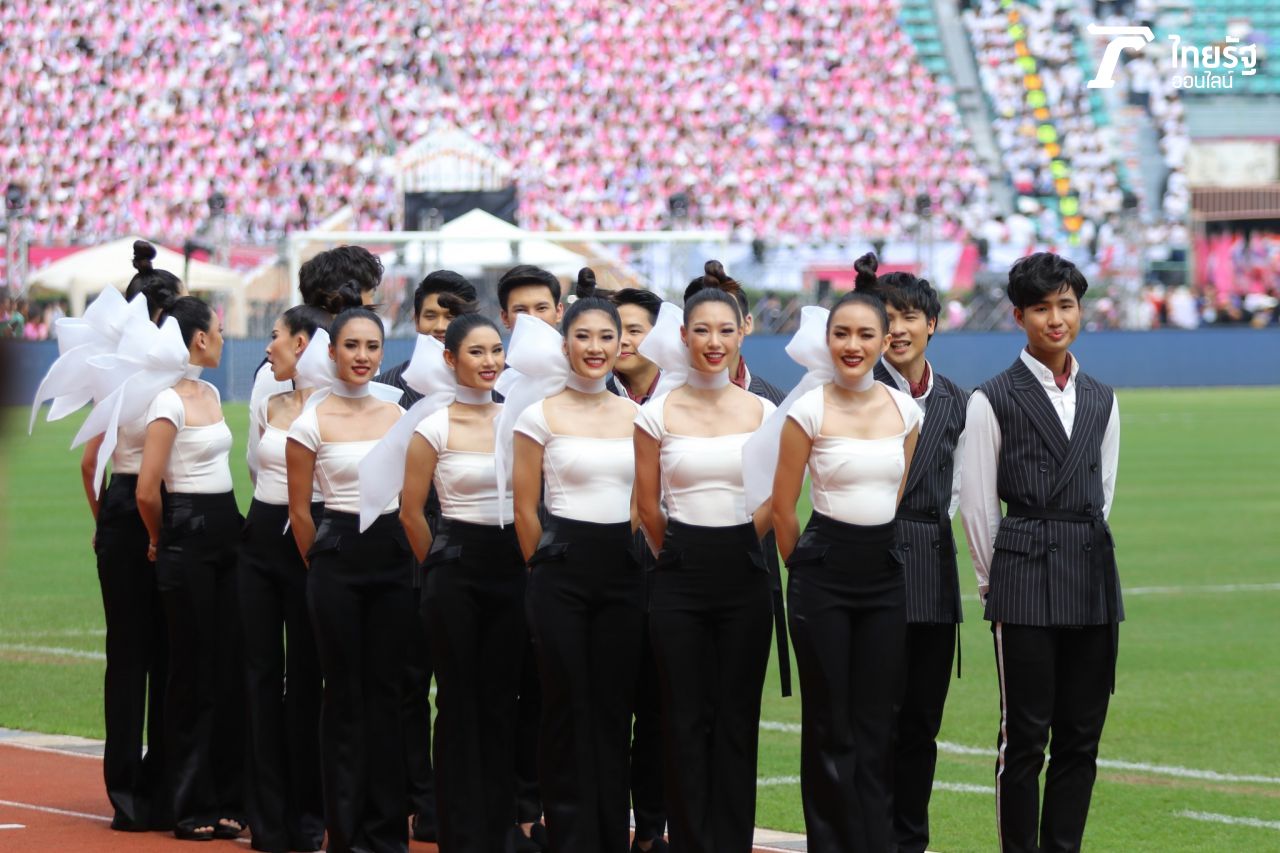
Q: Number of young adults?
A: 15